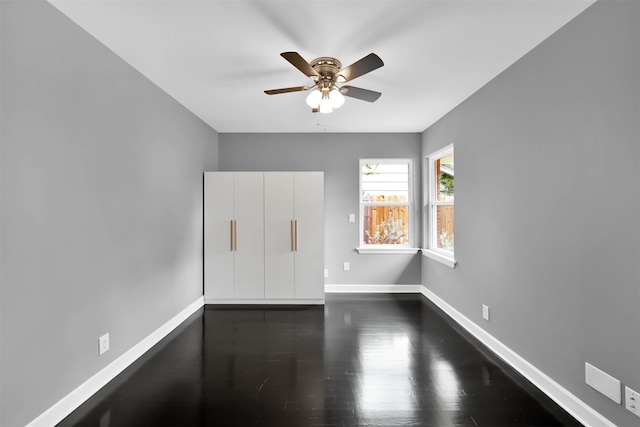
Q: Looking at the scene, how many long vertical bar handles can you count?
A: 4